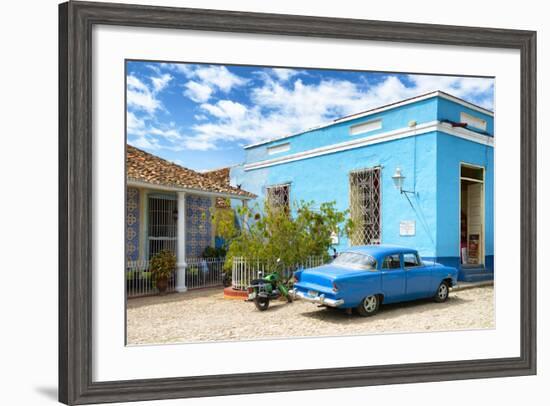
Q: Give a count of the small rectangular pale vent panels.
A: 3